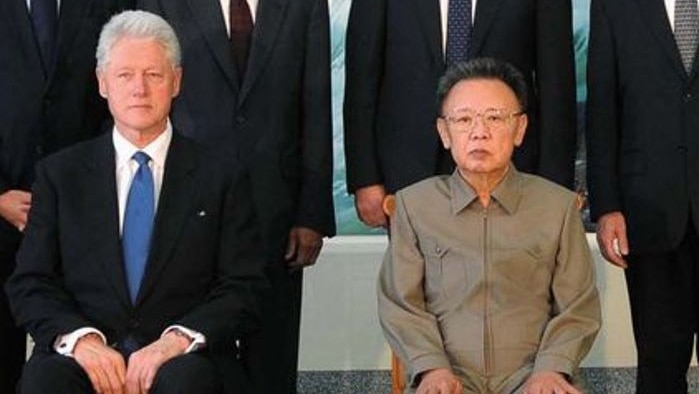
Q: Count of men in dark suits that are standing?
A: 4